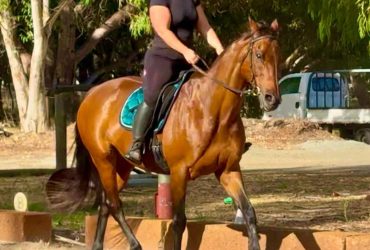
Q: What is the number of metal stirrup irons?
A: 1